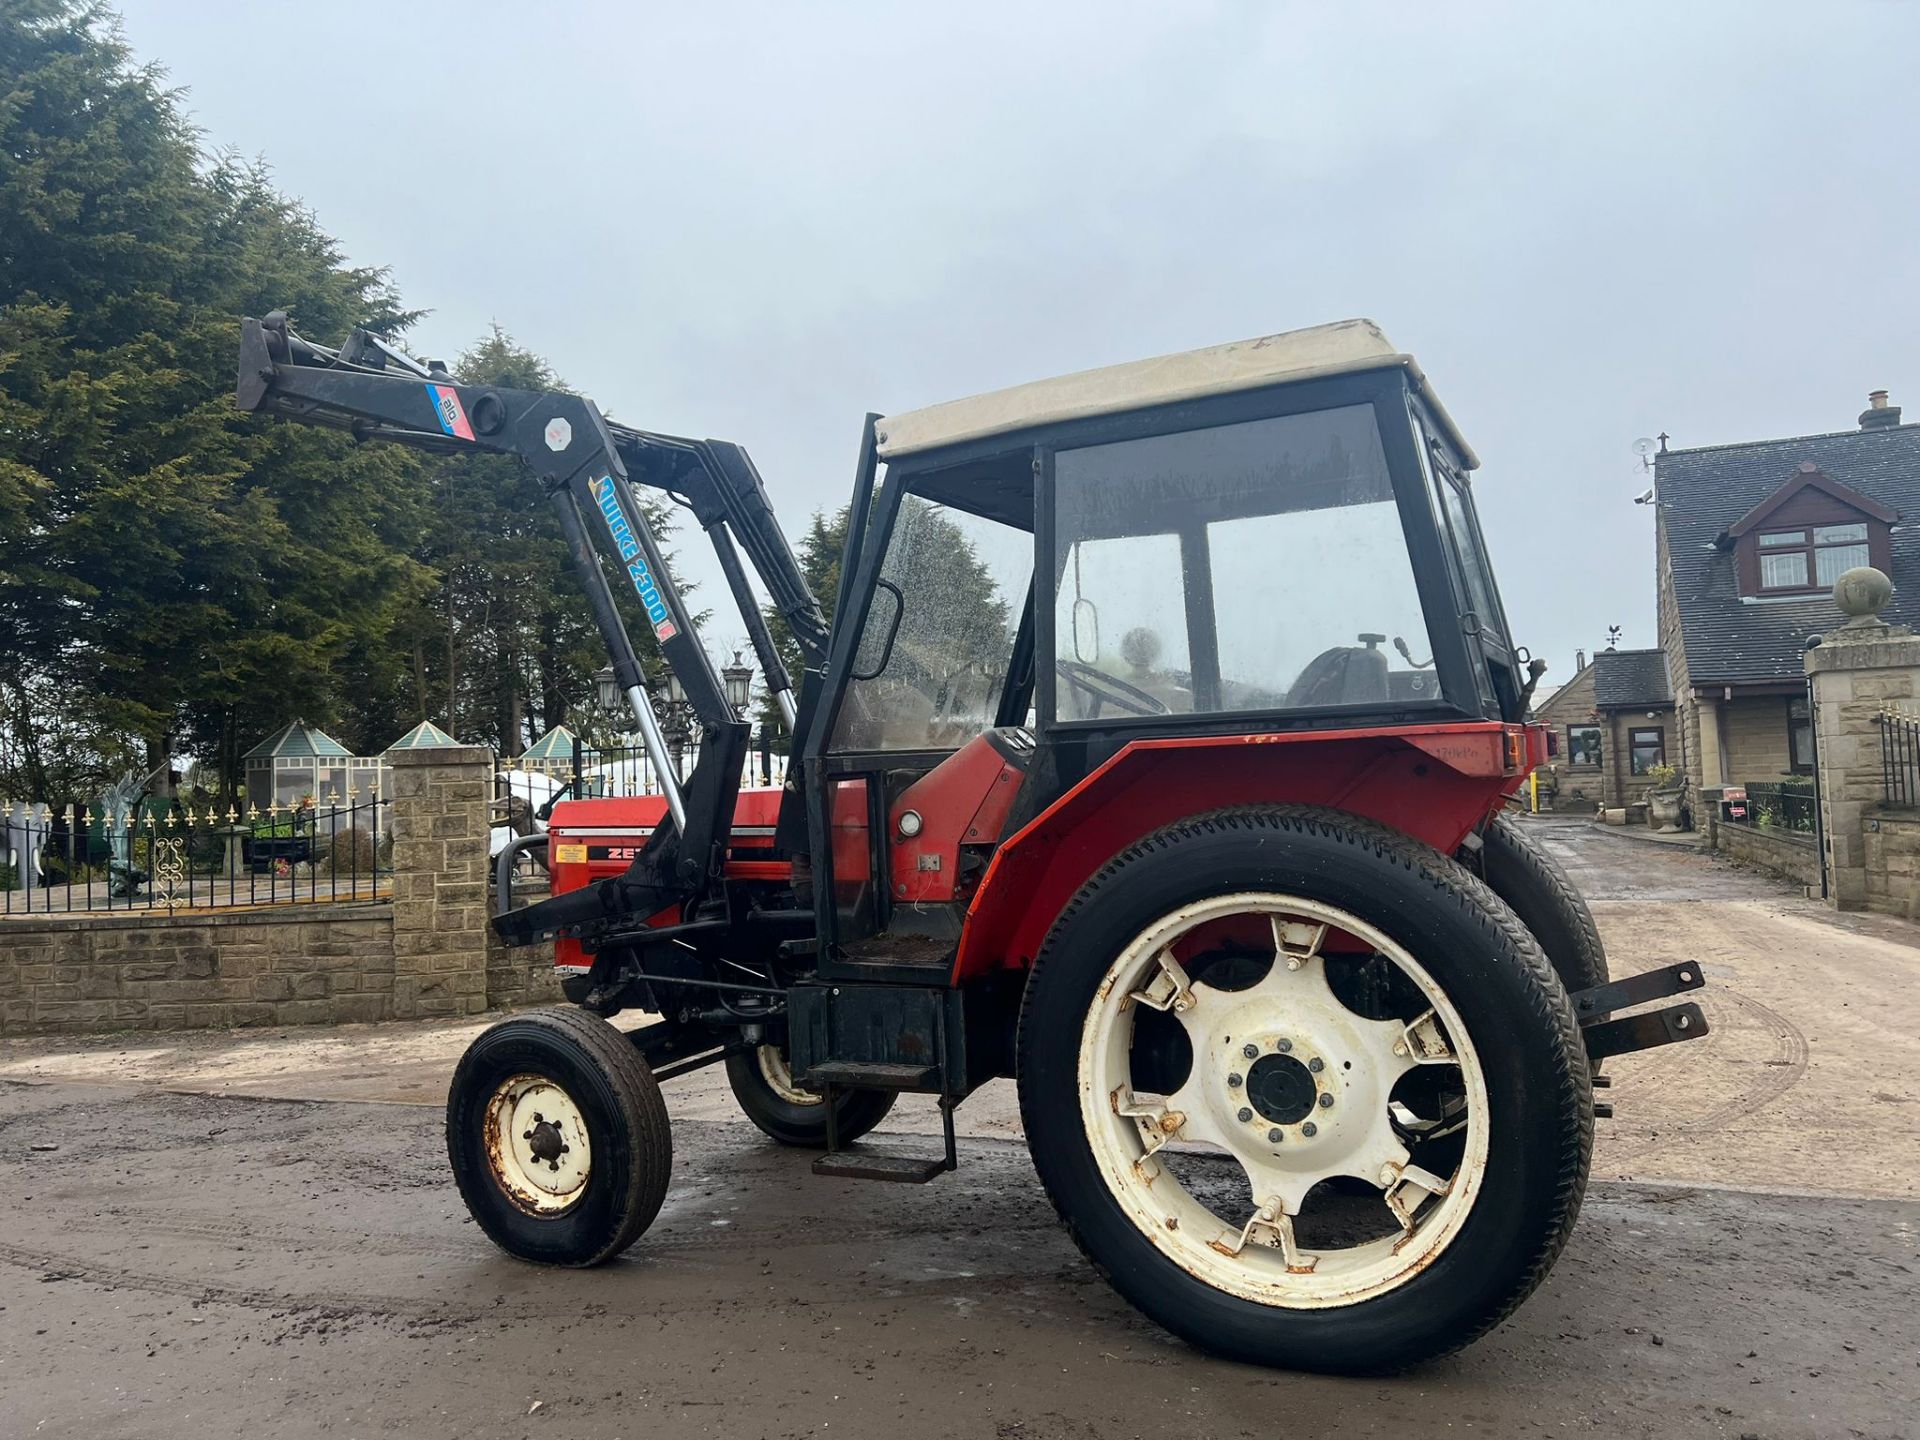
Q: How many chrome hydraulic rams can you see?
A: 3